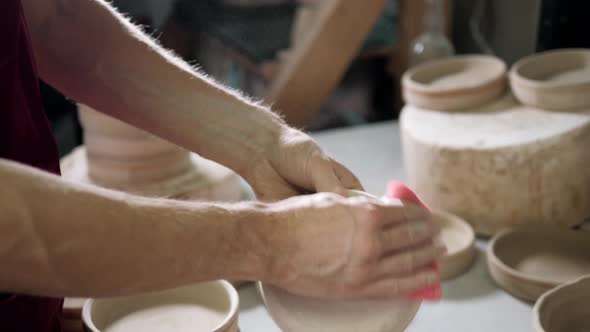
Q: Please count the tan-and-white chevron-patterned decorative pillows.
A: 0